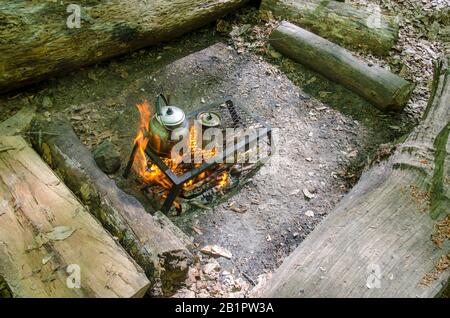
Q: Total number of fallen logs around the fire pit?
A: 6